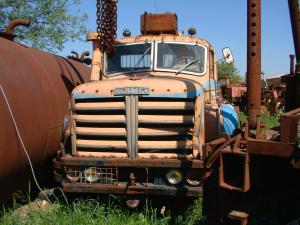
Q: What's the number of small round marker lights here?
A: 2